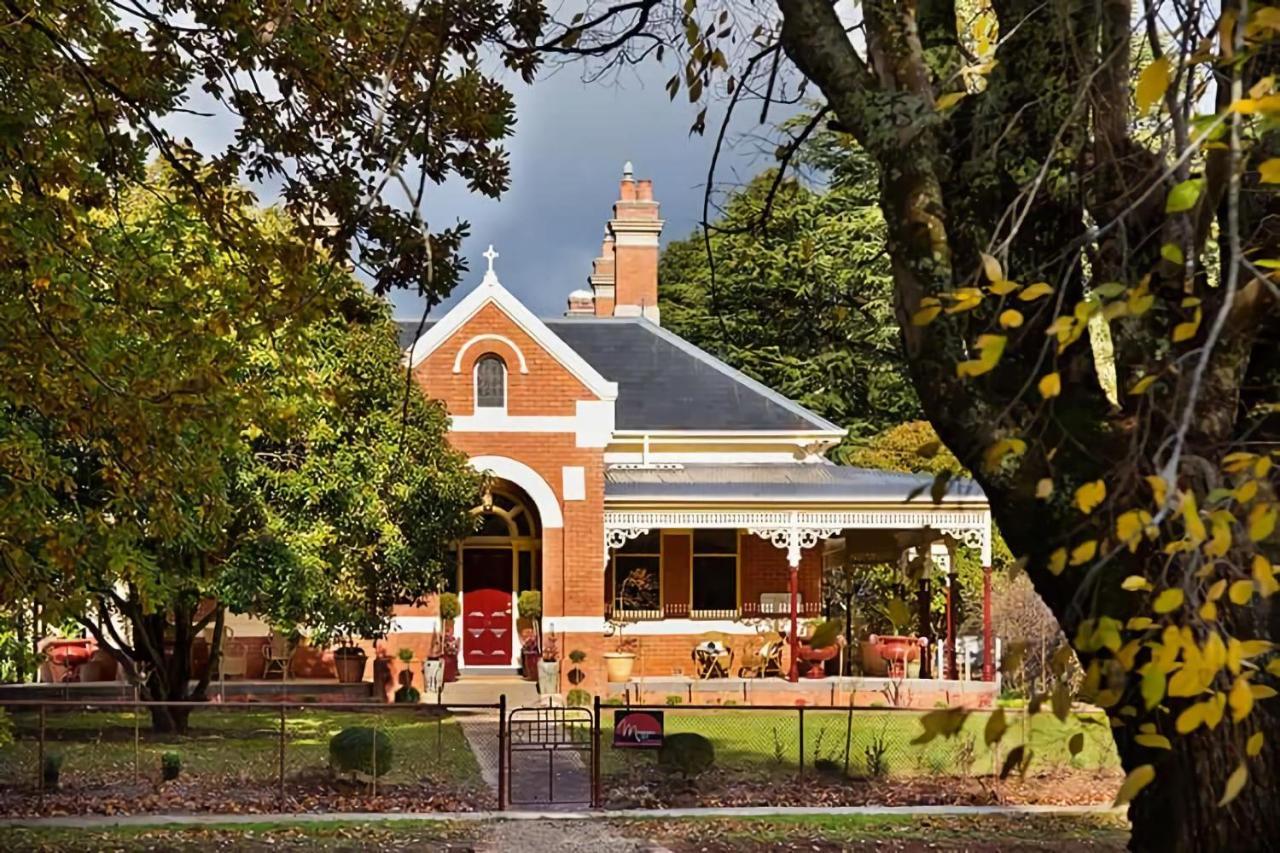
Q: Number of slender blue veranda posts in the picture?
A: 0